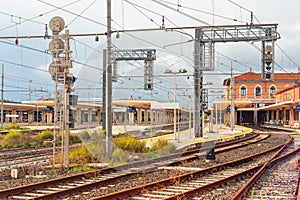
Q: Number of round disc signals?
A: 3